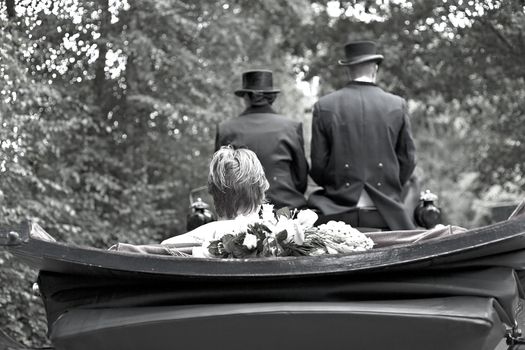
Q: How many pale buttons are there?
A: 5